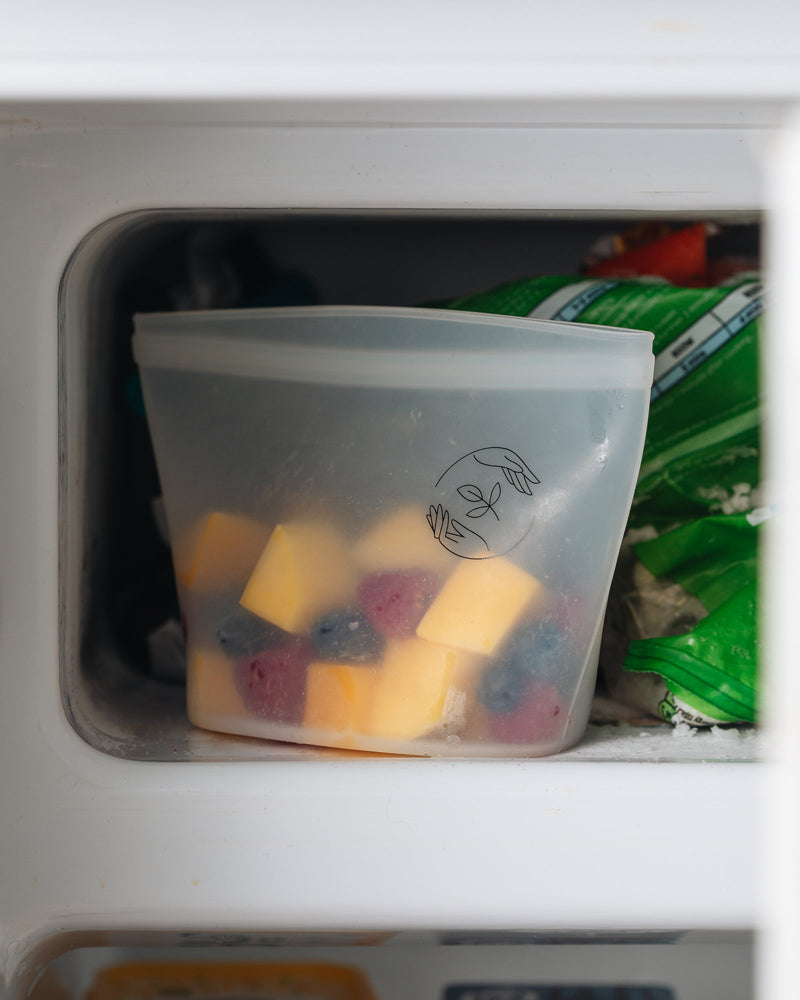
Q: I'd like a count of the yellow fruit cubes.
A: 7